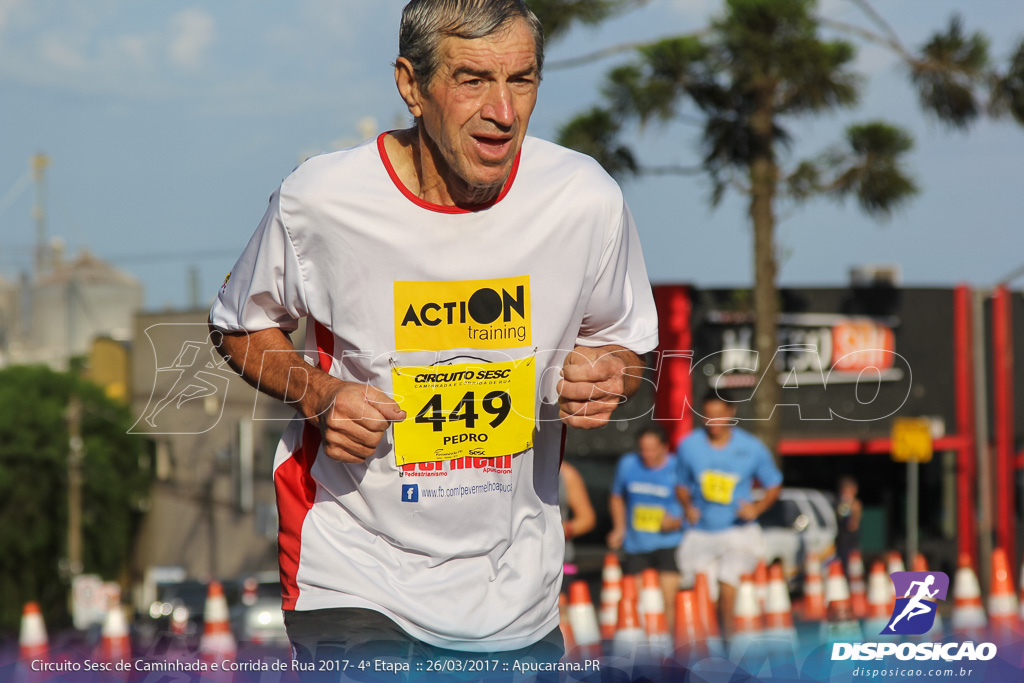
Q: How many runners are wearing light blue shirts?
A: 2